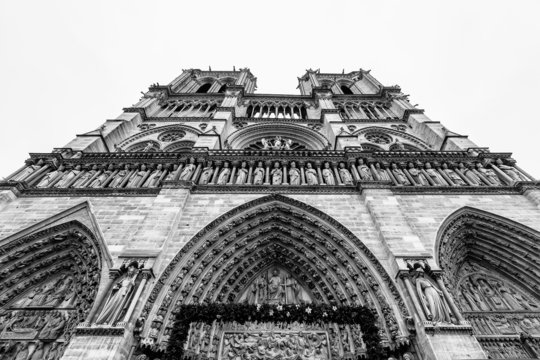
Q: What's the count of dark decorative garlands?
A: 1